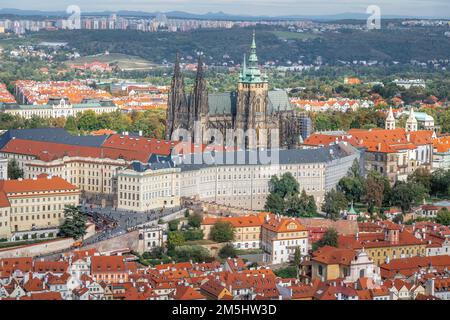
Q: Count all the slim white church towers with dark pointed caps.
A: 2